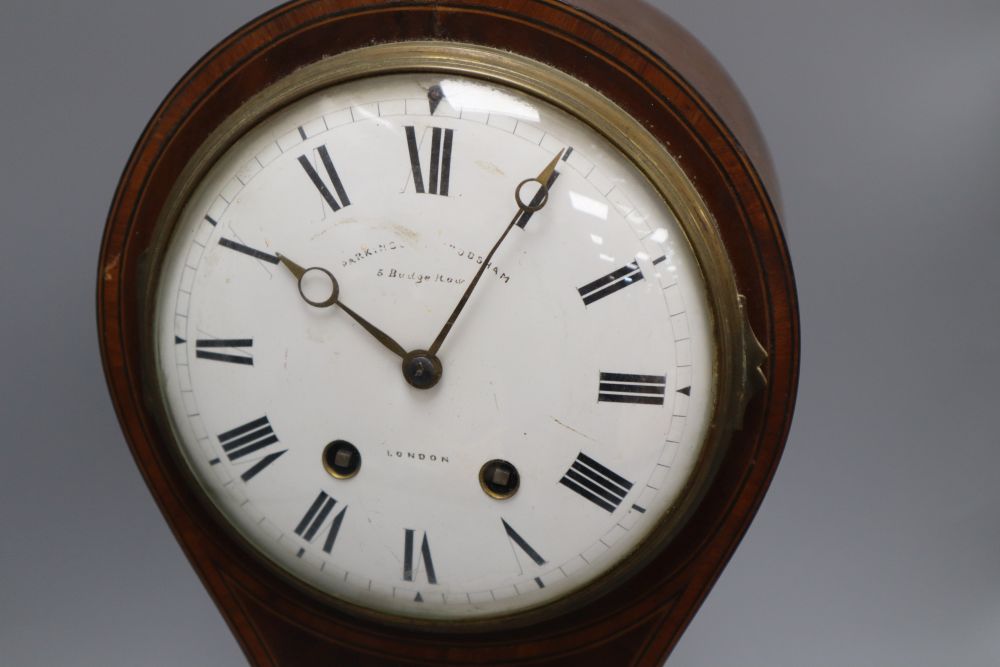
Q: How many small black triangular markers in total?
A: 4